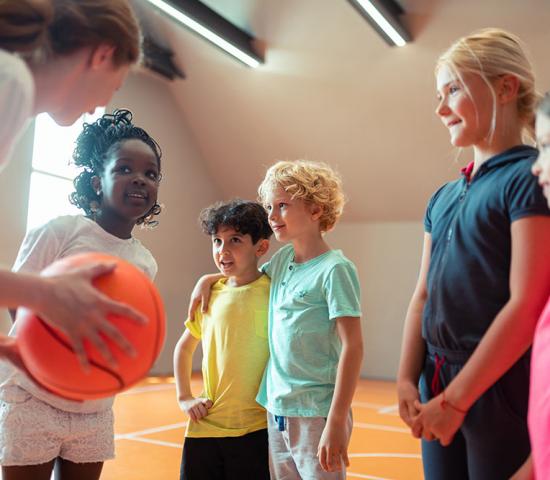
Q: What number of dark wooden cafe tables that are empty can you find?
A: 0